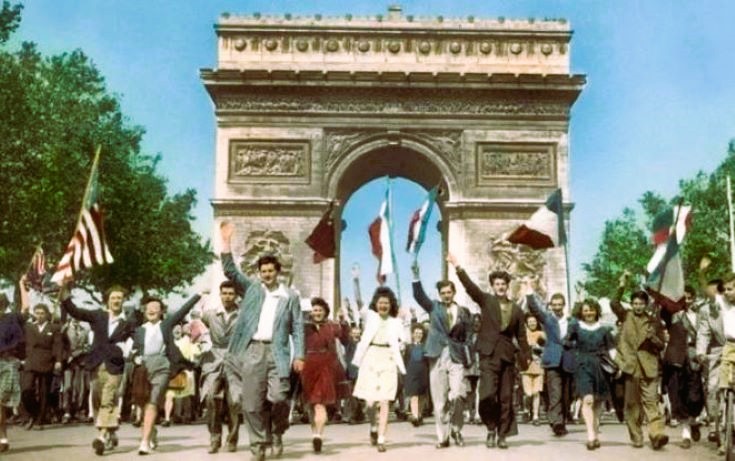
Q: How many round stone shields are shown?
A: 11